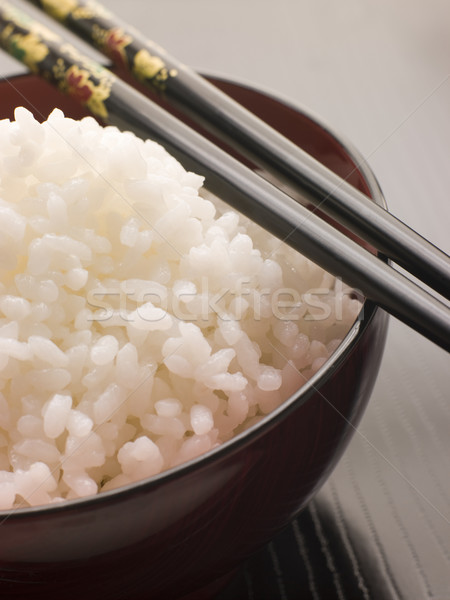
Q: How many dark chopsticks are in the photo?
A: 2